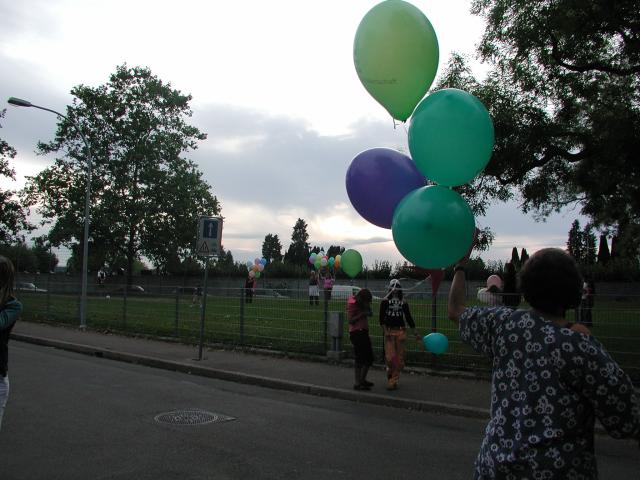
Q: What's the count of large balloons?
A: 4